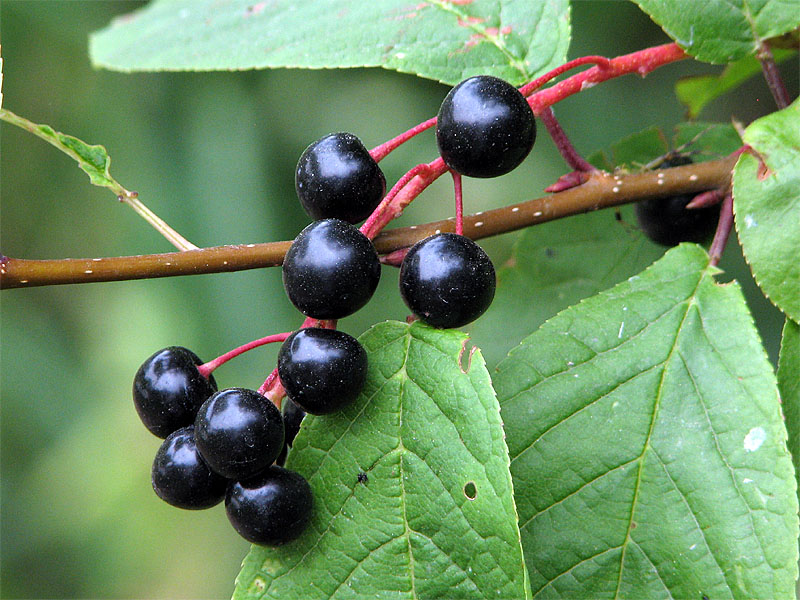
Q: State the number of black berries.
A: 11